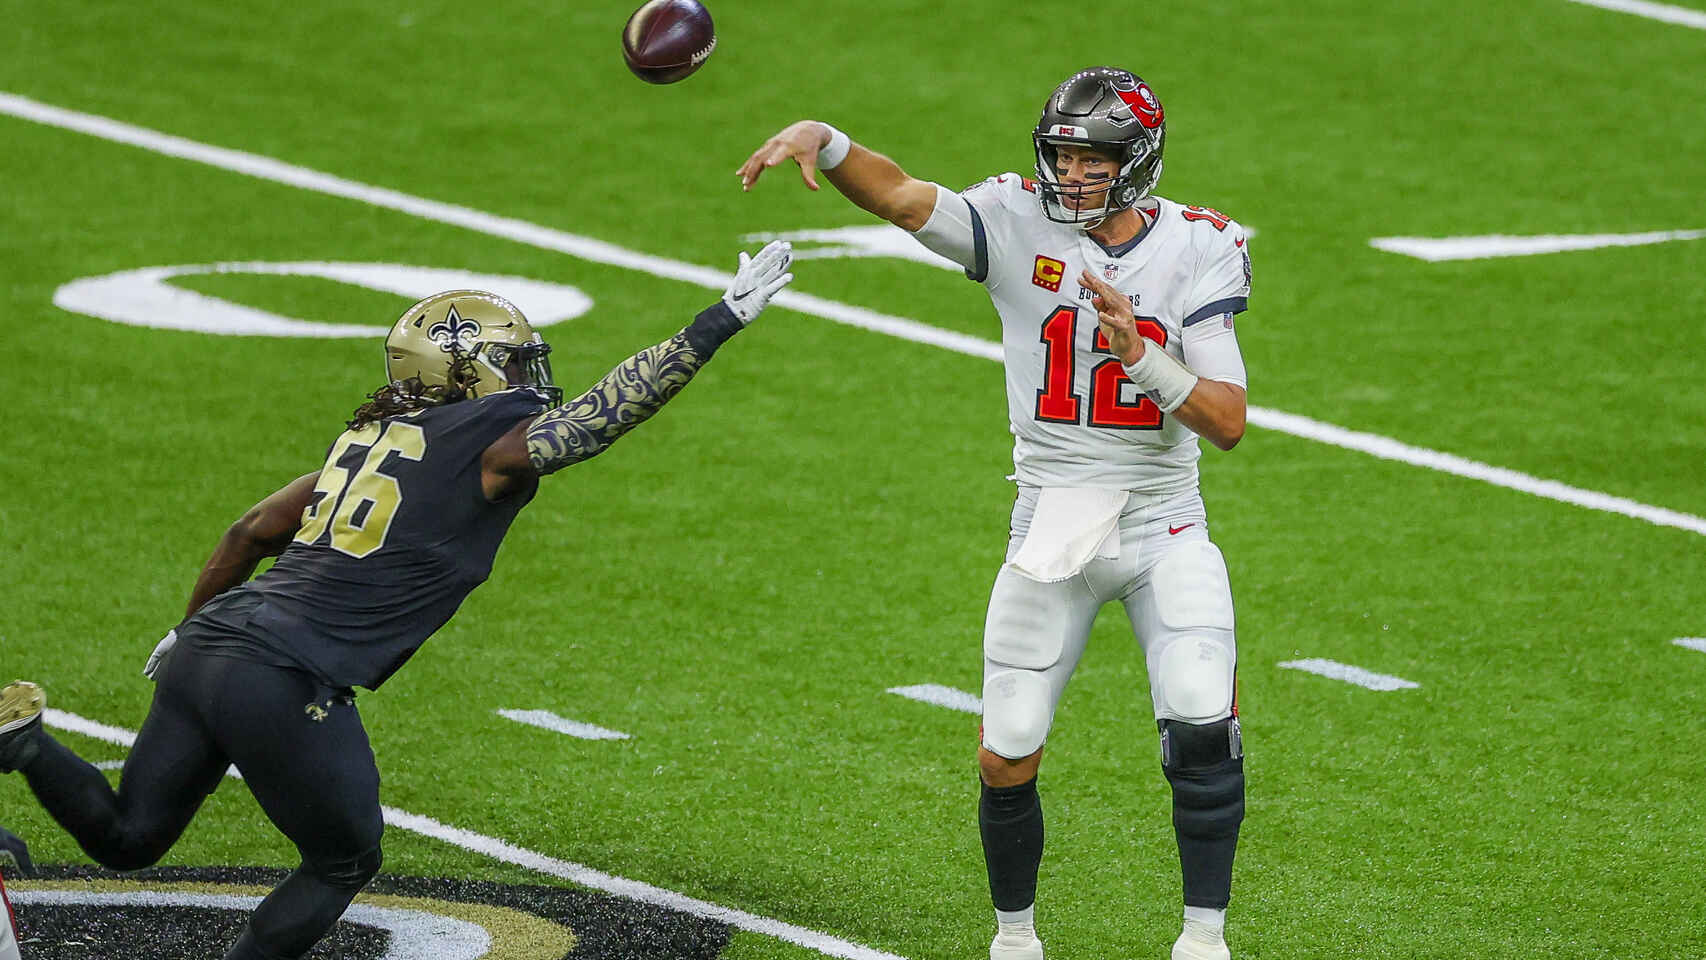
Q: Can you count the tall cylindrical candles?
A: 0